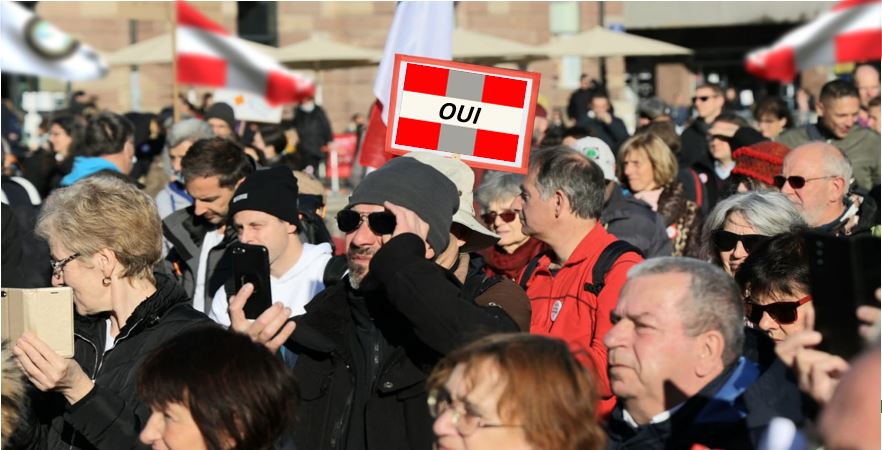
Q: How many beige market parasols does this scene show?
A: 4